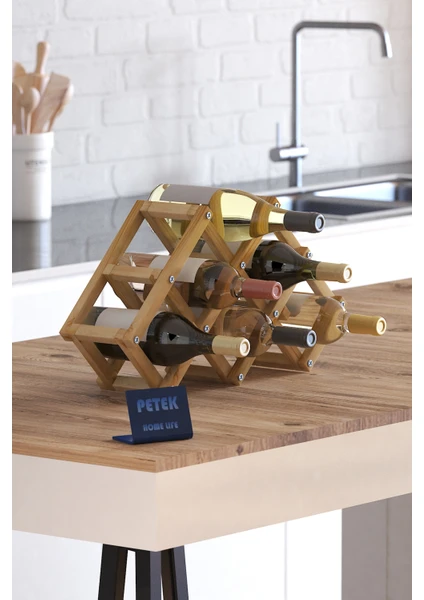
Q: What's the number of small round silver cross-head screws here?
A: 11